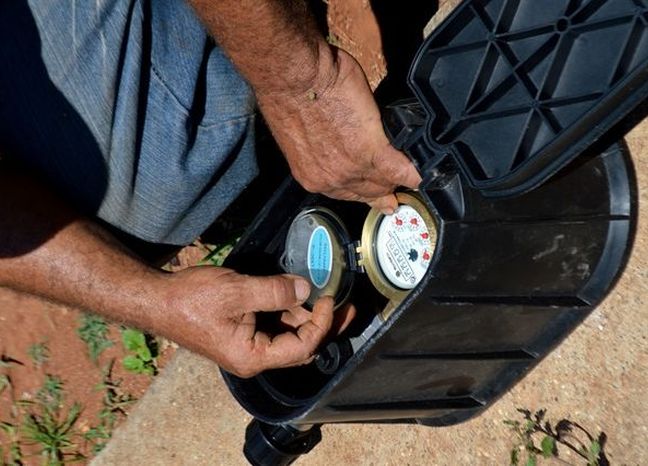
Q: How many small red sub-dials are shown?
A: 4